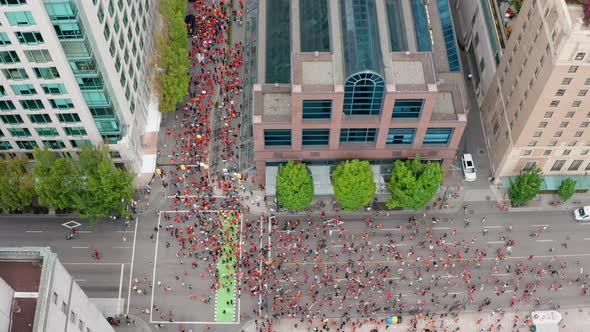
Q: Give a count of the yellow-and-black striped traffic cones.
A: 0